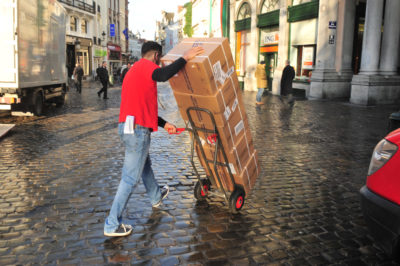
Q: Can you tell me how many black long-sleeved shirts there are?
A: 1